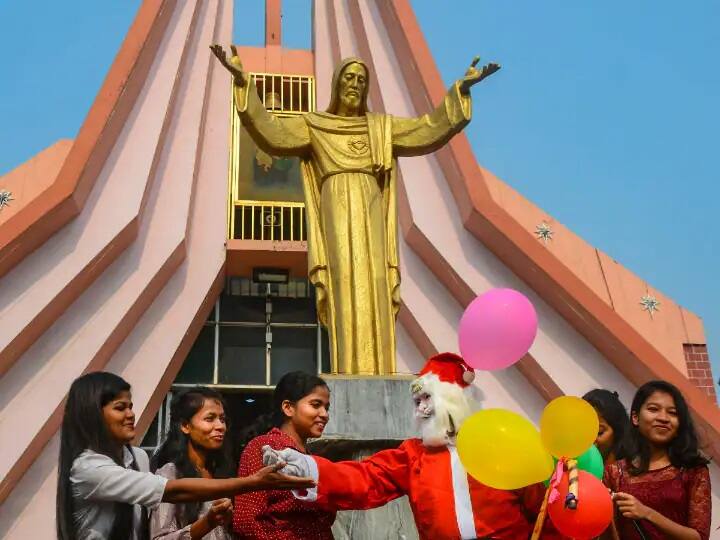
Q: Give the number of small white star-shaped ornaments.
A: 3